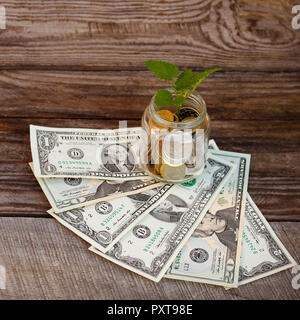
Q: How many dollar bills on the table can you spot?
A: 6